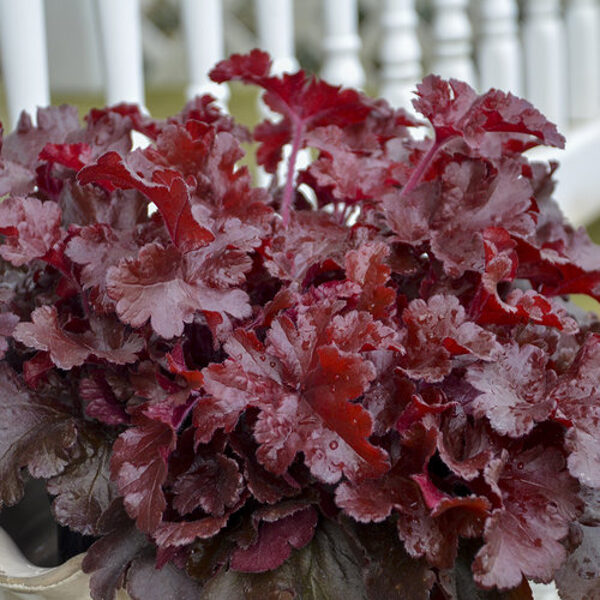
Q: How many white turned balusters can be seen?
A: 10